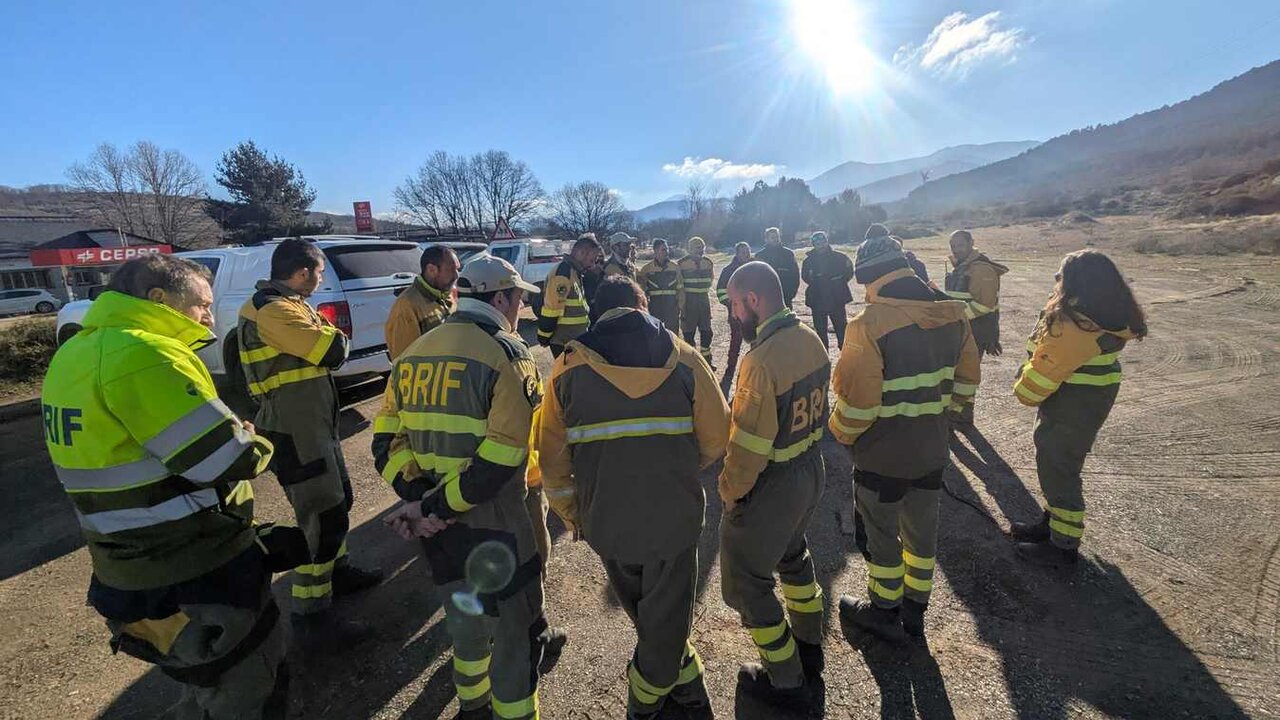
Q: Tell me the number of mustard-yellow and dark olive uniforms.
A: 12